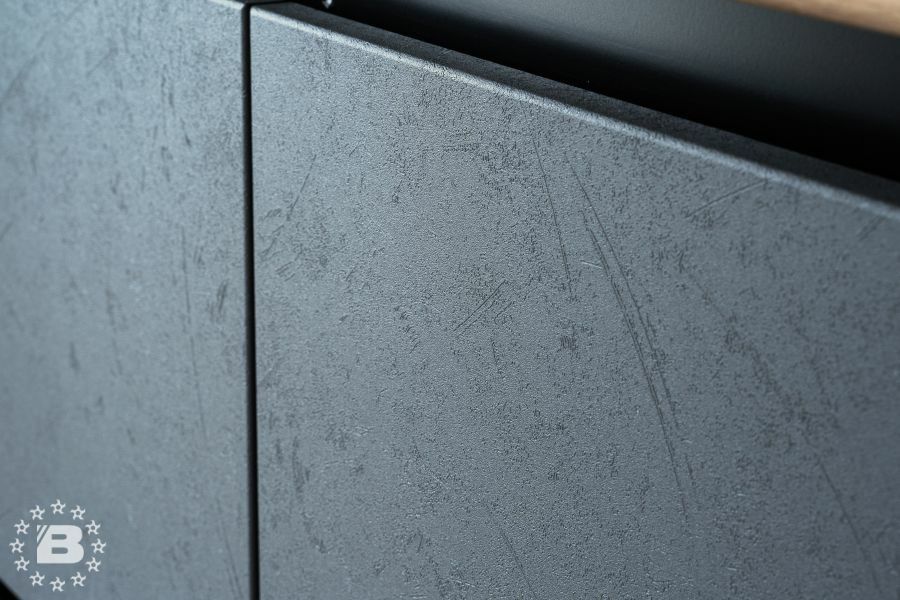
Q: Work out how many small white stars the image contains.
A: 12